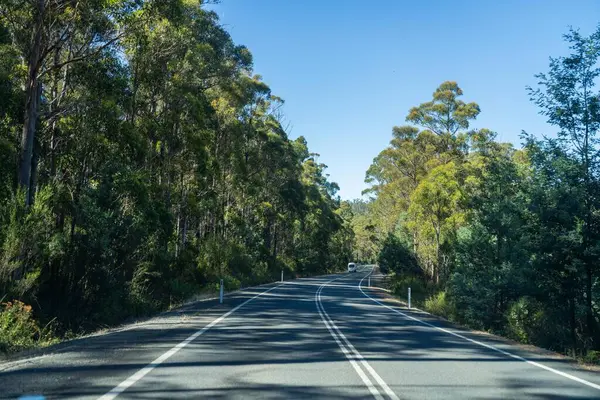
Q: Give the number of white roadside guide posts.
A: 4